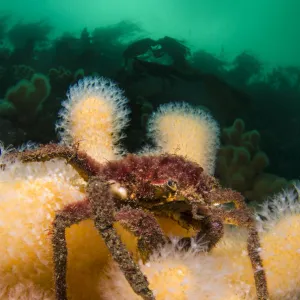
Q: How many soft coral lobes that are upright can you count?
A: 2